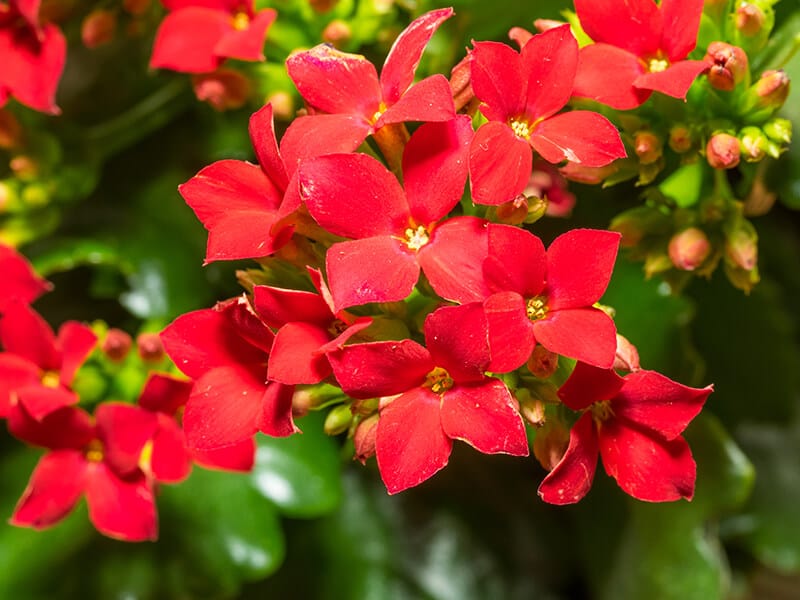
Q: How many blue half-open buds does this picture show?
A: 0